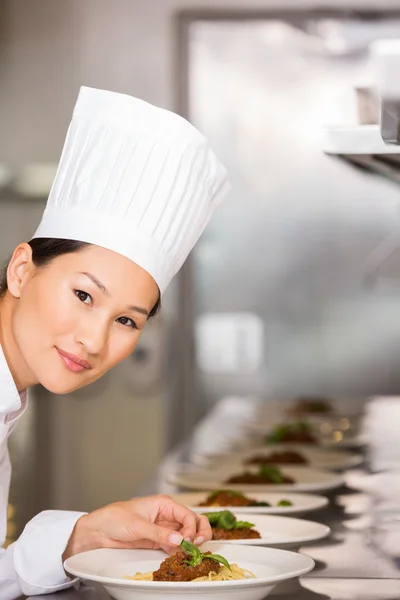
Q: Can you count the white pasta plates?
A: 7